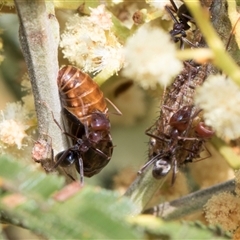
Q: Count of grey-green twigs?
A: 3